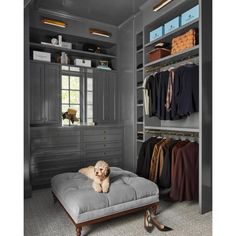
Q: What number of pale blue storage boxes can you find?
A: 3